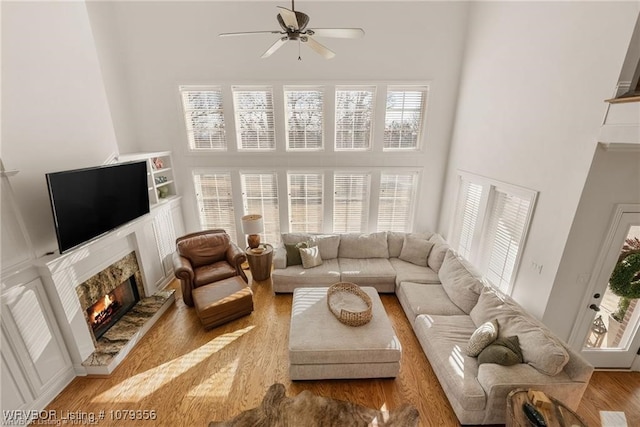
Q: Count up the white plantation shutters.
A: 12